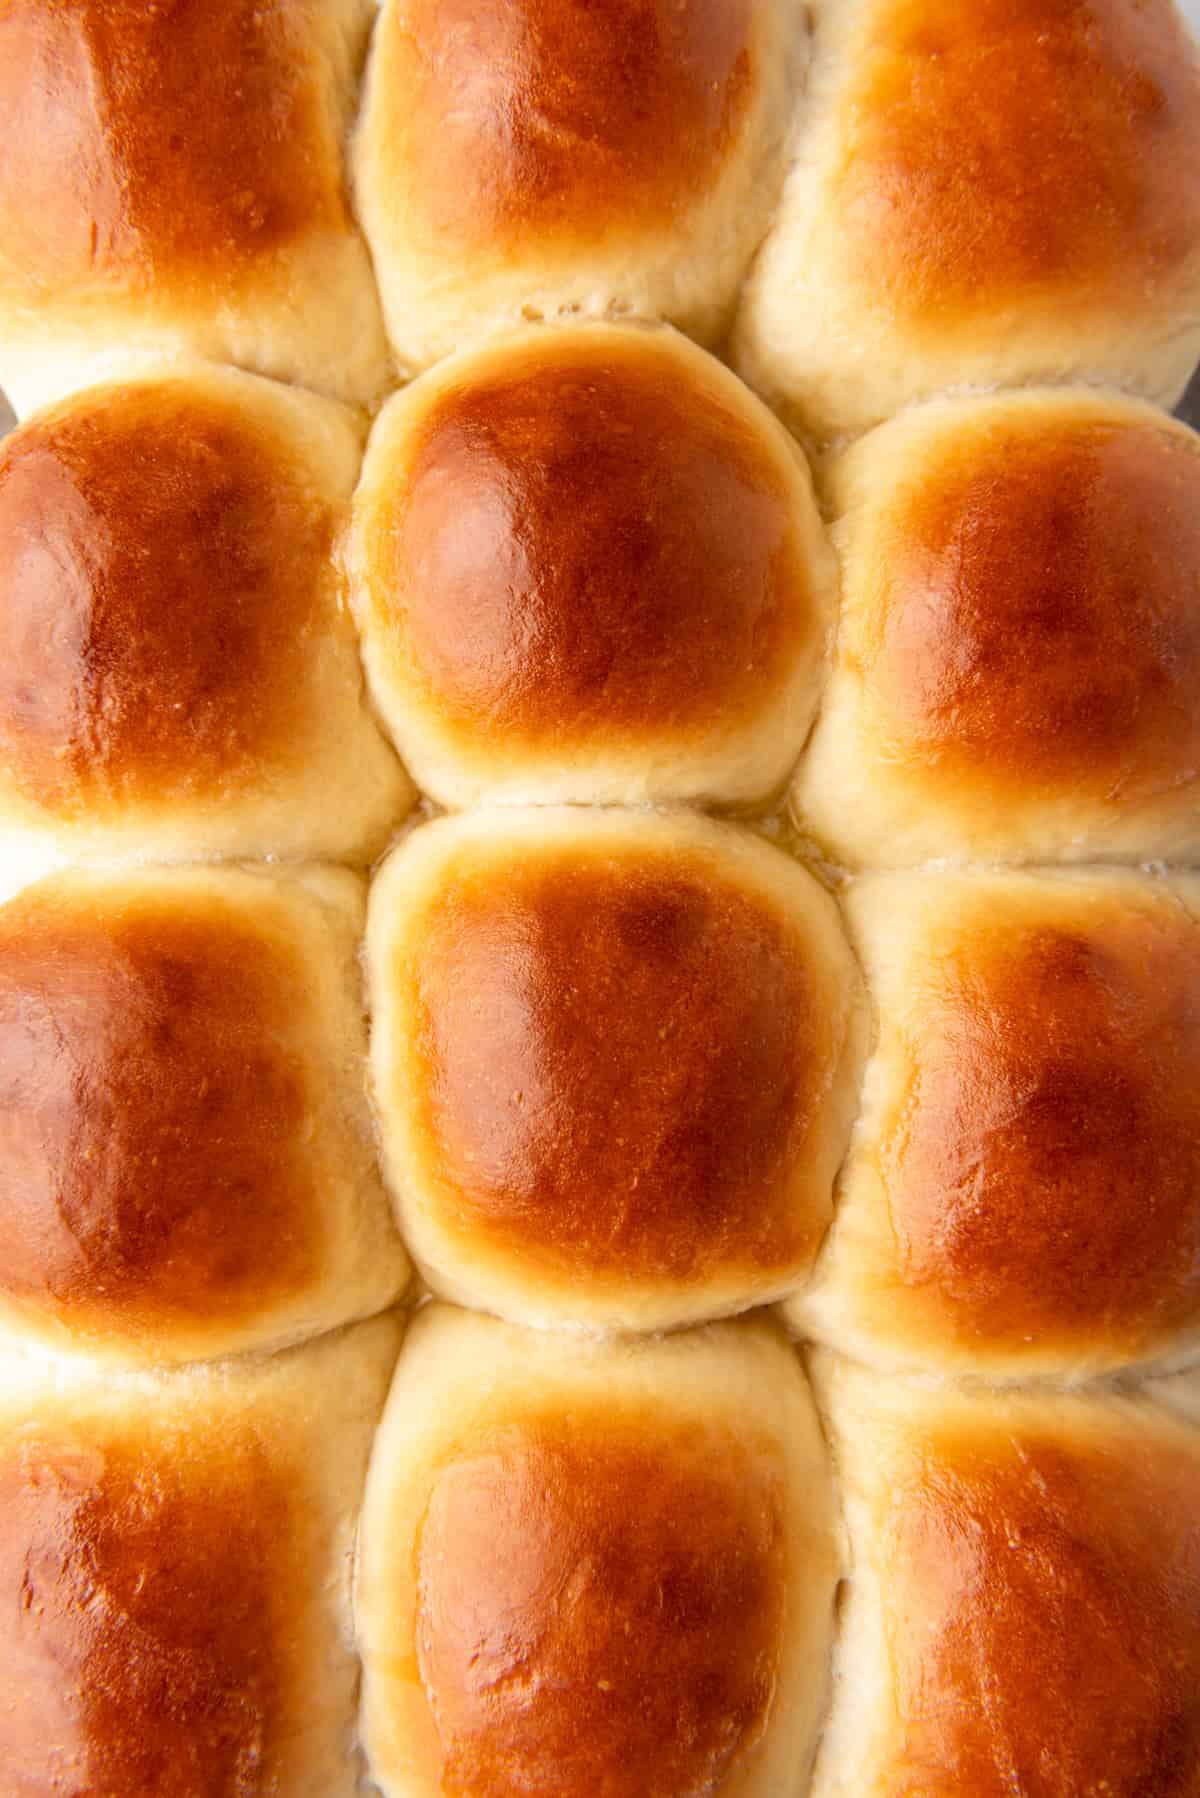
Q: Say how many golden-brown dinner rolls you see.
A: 12